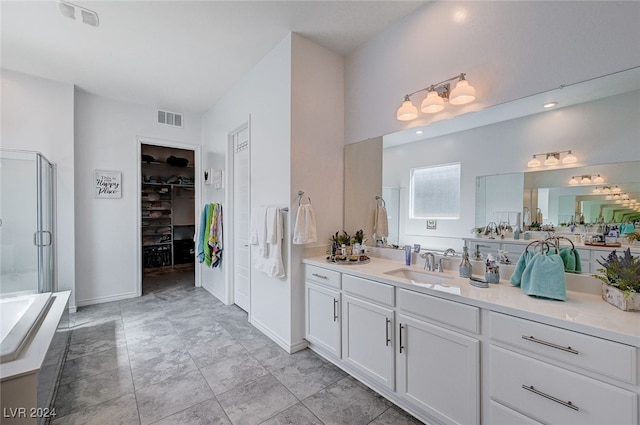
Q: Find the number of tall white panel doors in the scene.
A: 1